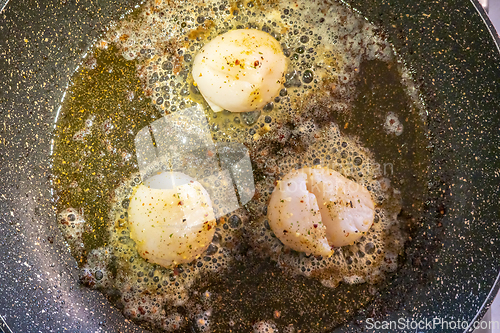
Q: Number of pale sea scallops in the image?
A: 3